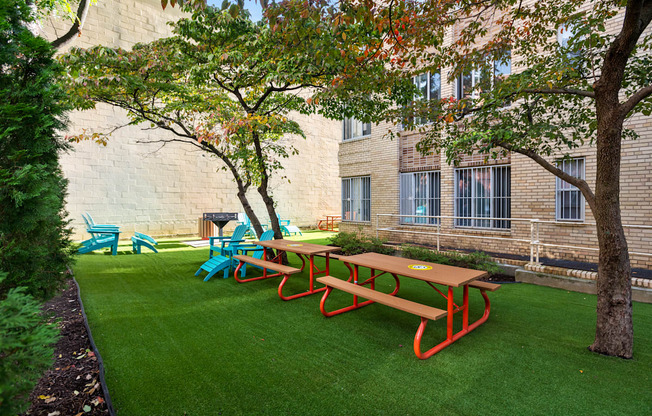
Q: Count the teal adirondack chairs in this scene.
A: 6